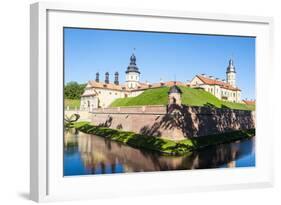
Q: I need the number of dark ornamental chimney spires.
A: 3